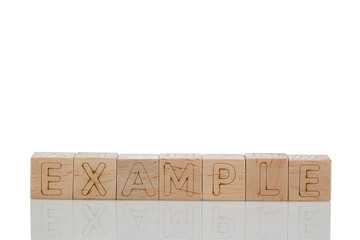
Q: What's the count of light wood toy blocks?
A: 7